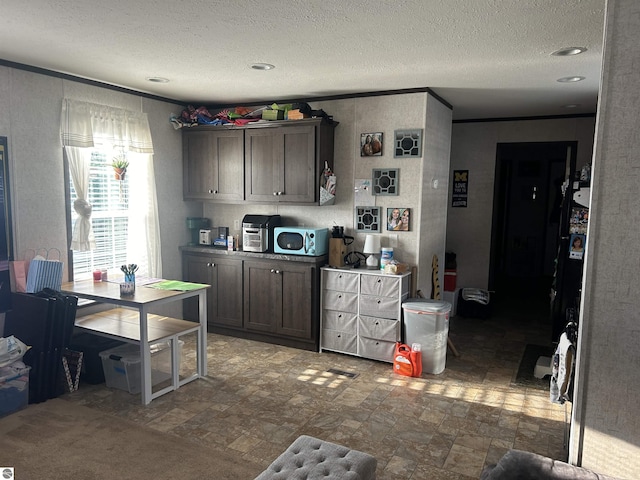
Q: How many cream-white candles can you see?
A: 0